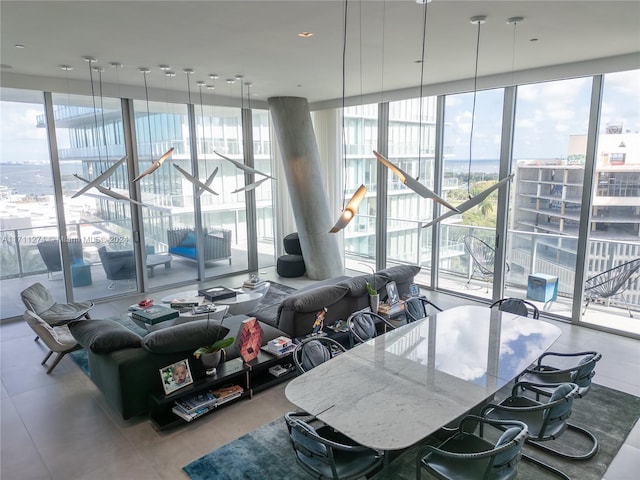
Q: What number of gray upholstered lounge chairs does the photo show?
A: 2